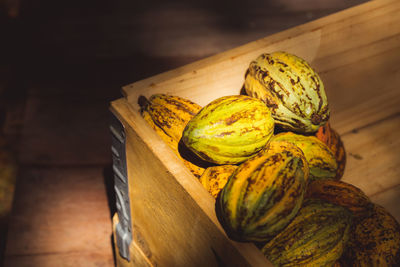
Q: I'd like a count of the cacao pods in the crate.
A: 10